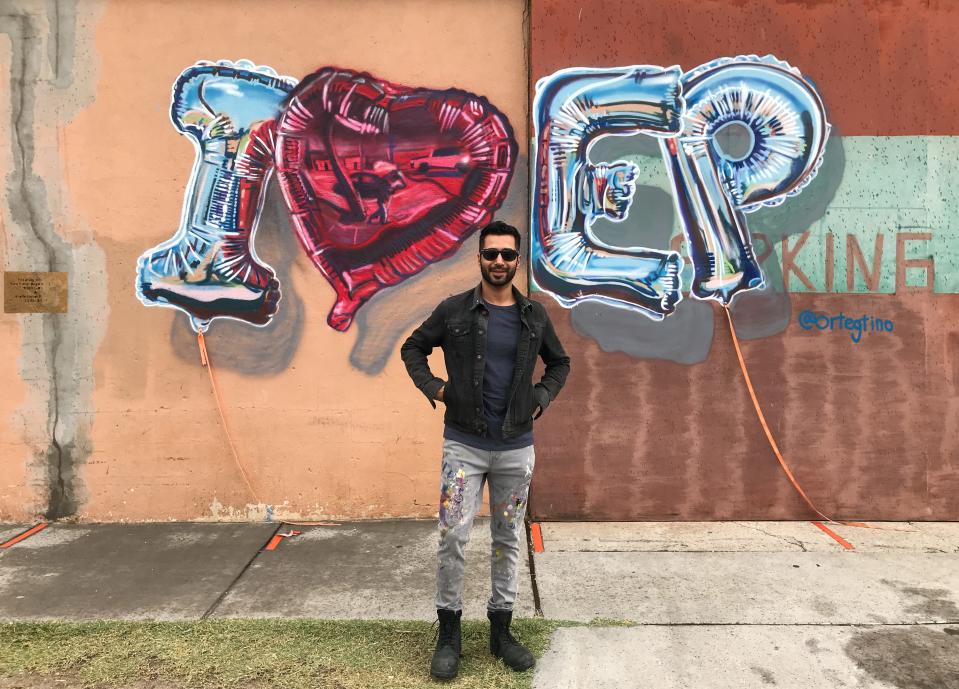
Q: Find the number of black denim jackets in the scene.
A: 1